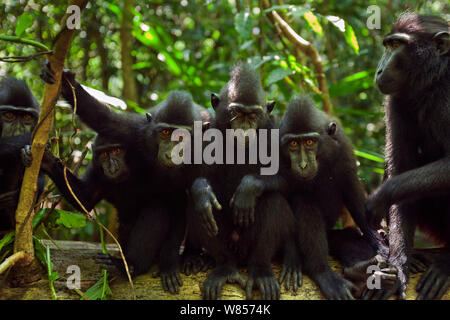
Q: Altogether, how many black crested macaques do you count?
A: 6